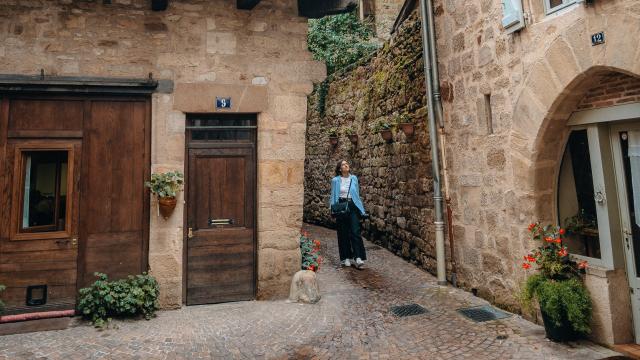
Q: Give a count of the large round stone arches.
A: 1